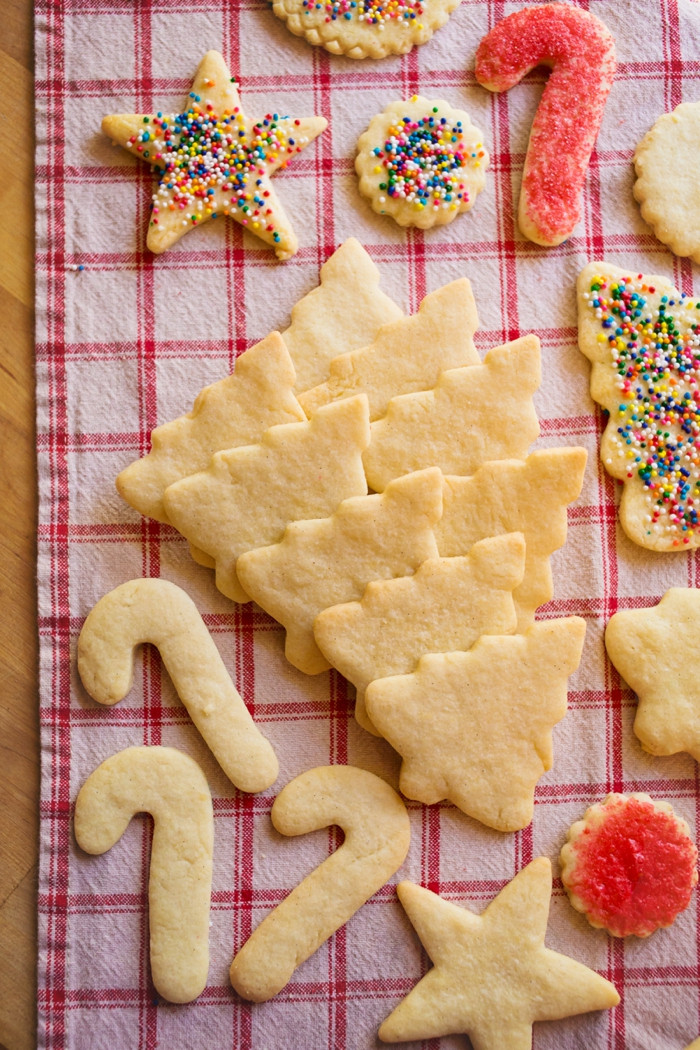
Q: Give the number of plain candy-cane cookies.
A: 3